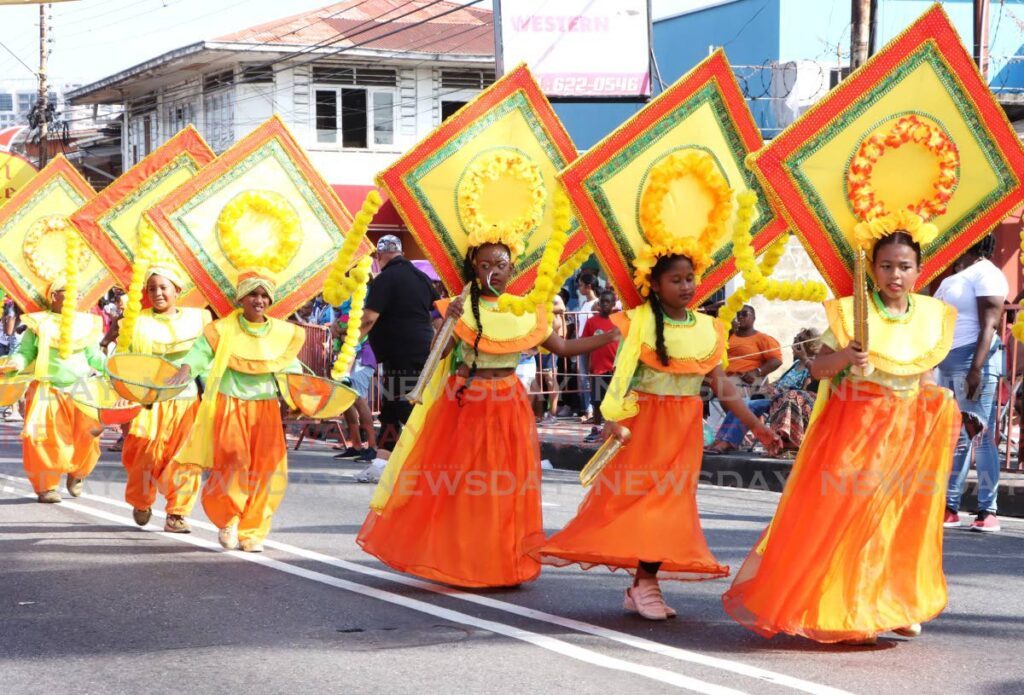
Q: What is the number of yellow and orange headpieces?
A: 6